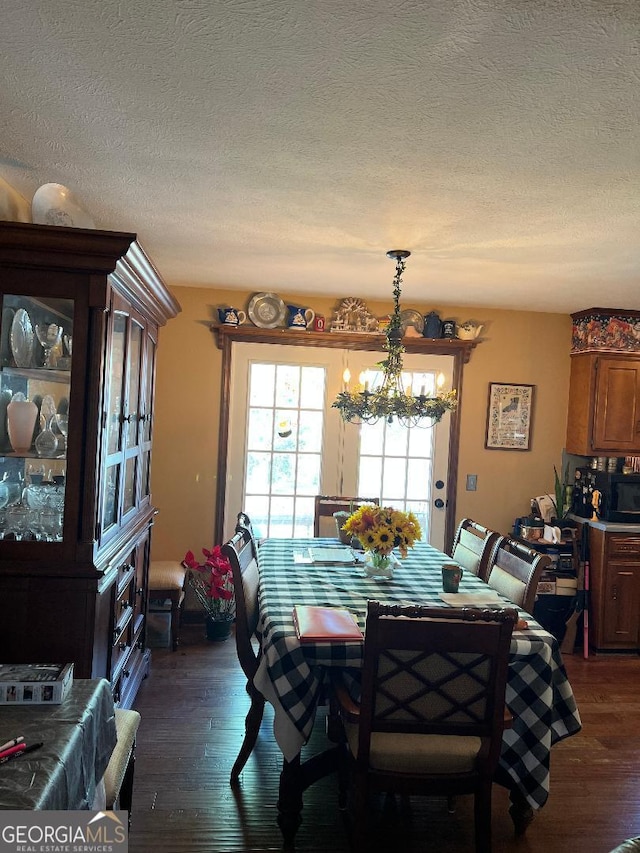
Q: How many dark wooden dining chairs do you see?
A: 6